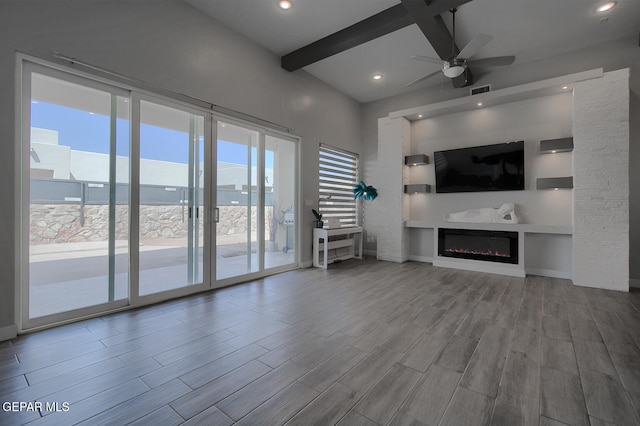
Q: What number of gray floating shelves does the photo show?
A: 4